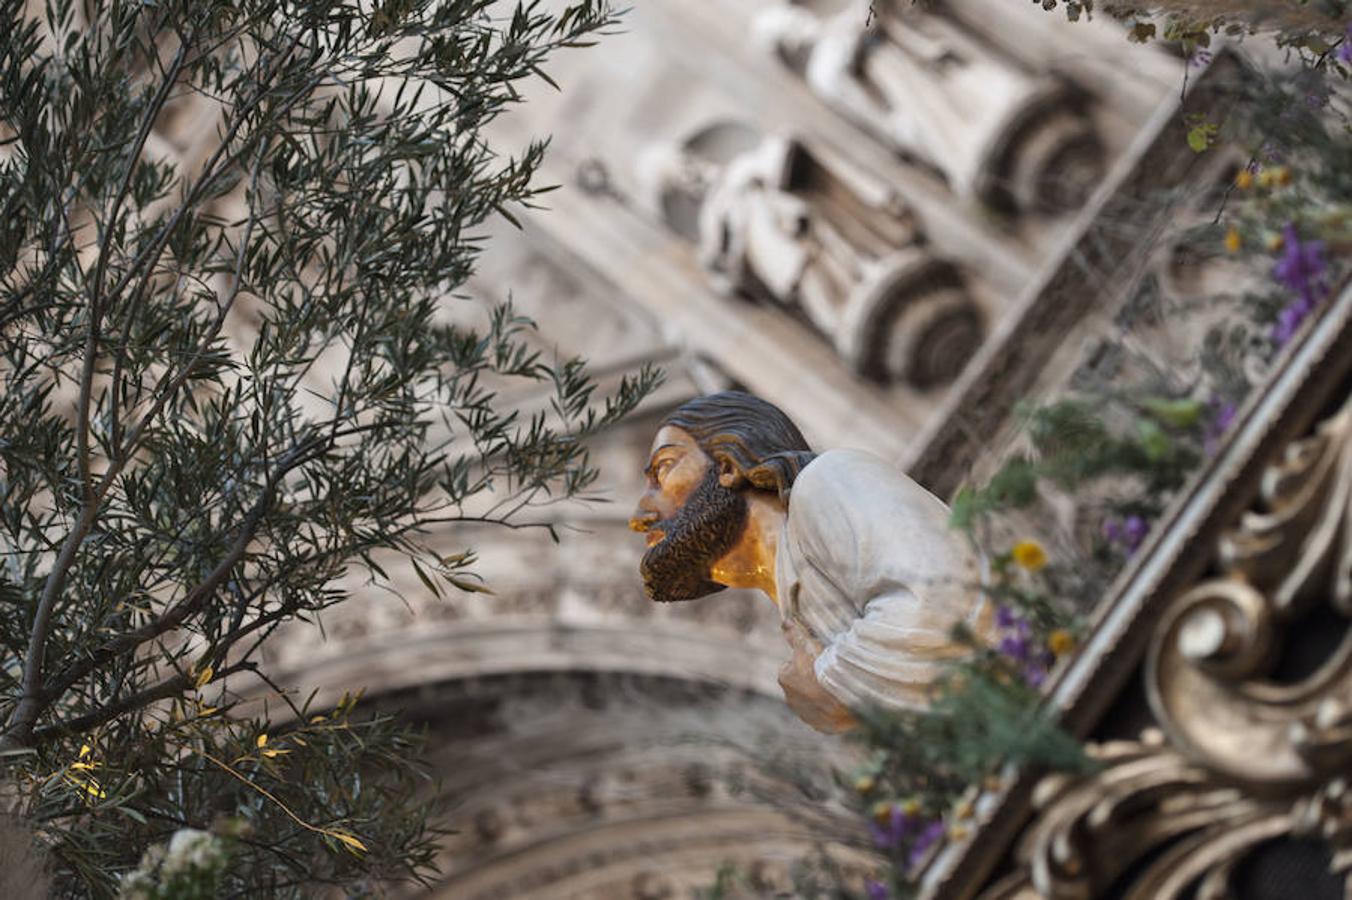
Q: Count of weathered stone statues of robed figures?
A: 2